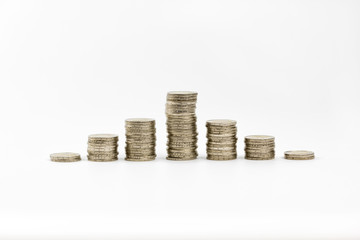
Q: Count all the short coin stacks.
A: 2